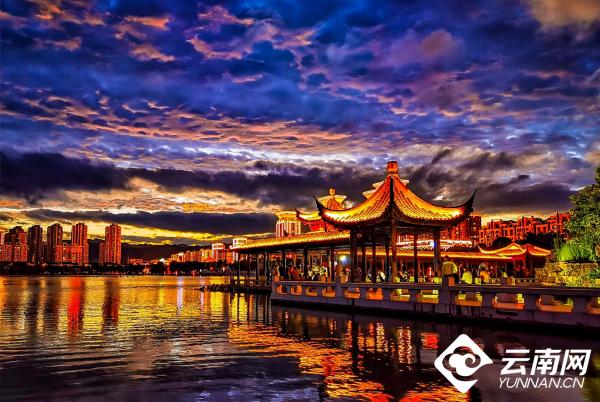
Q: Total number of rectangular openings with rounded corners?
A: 12